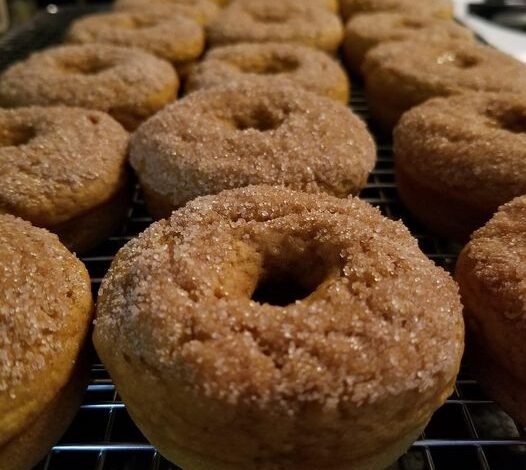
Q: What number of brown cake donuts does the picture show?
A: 15